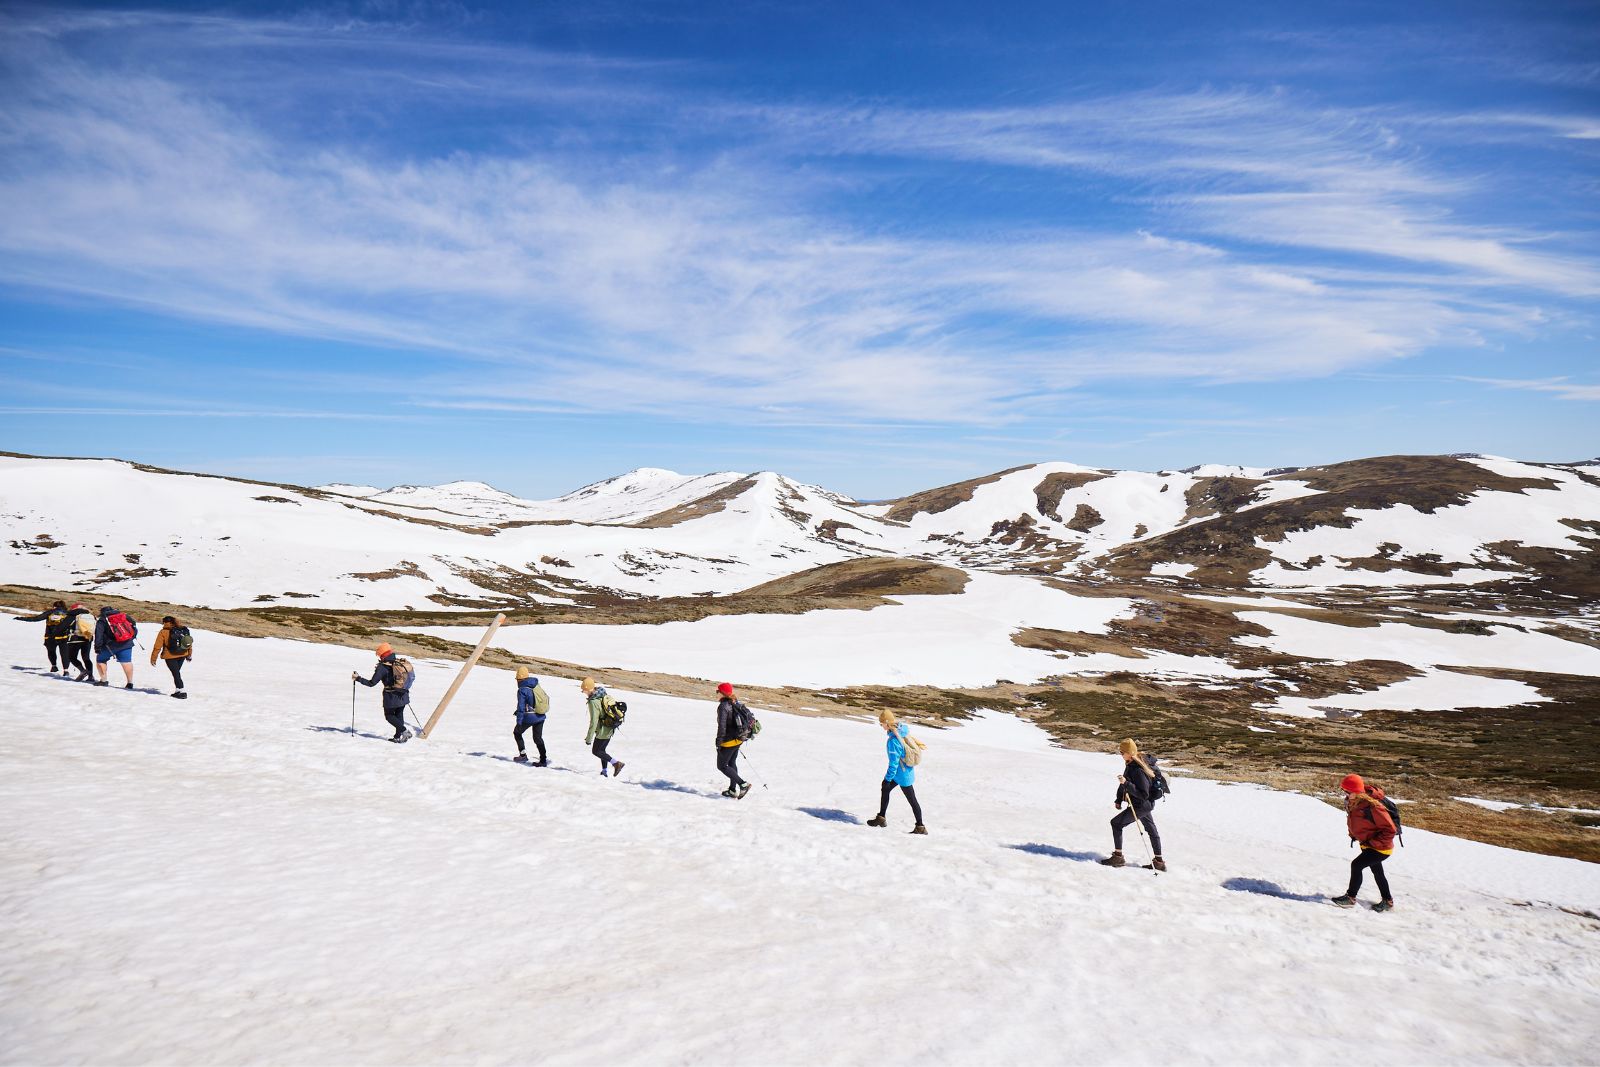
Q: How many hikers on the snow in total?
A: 11